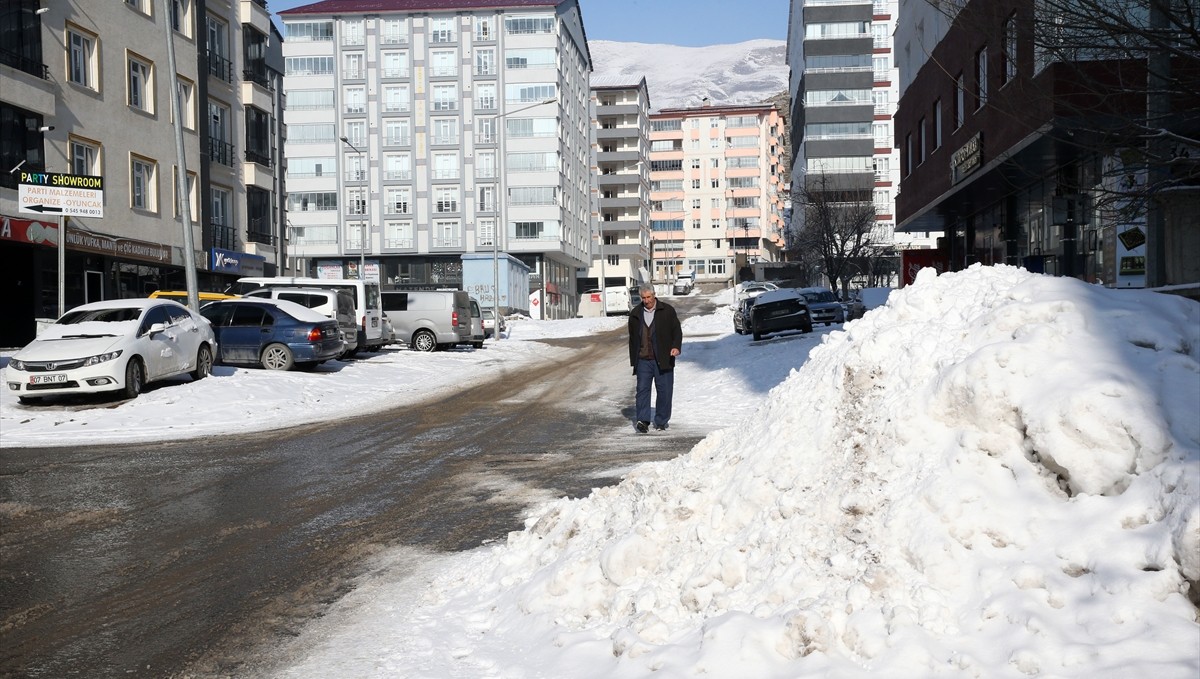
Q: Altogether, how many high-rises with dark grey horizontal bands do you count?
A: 2